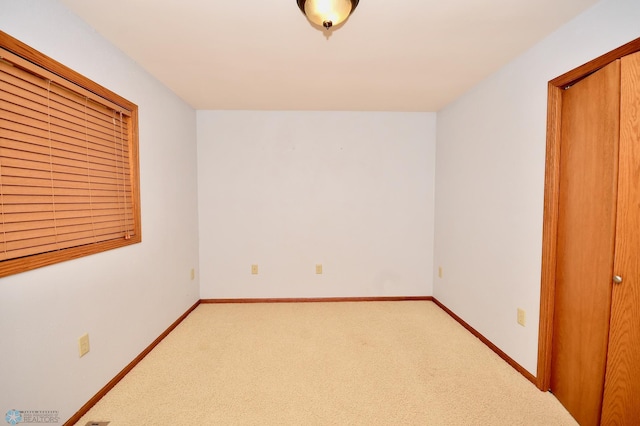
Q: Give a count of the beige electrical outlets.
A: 6